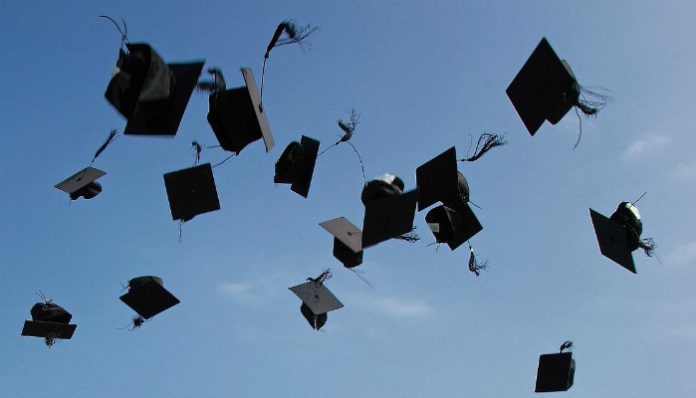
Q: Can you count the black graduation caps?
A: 15